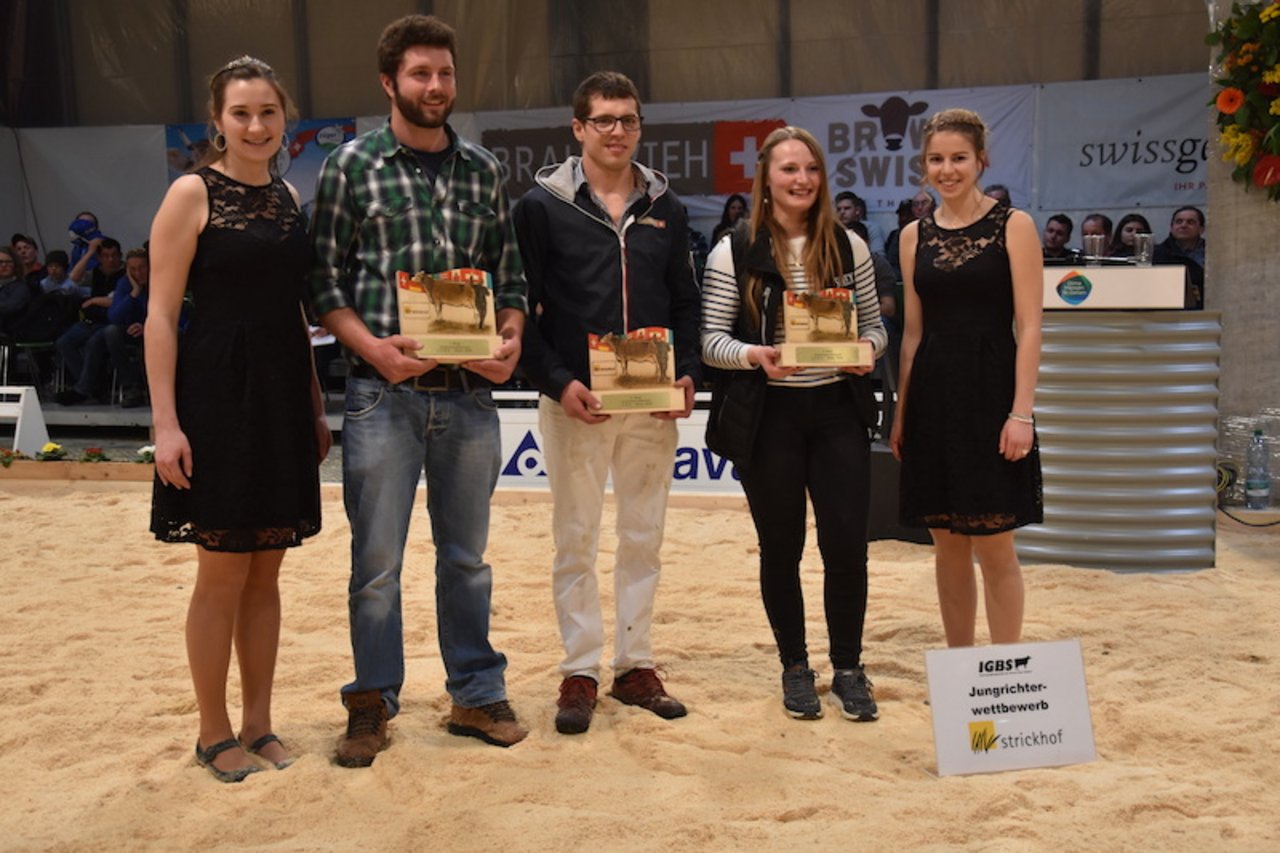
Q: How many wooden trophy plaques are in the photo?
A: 3